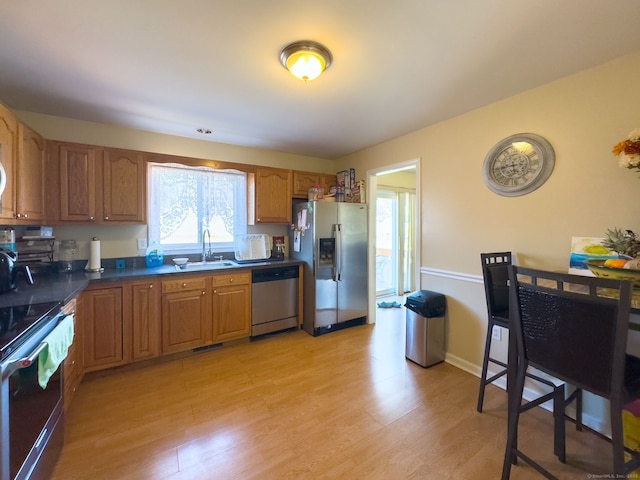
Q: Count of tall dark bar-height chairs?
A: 2